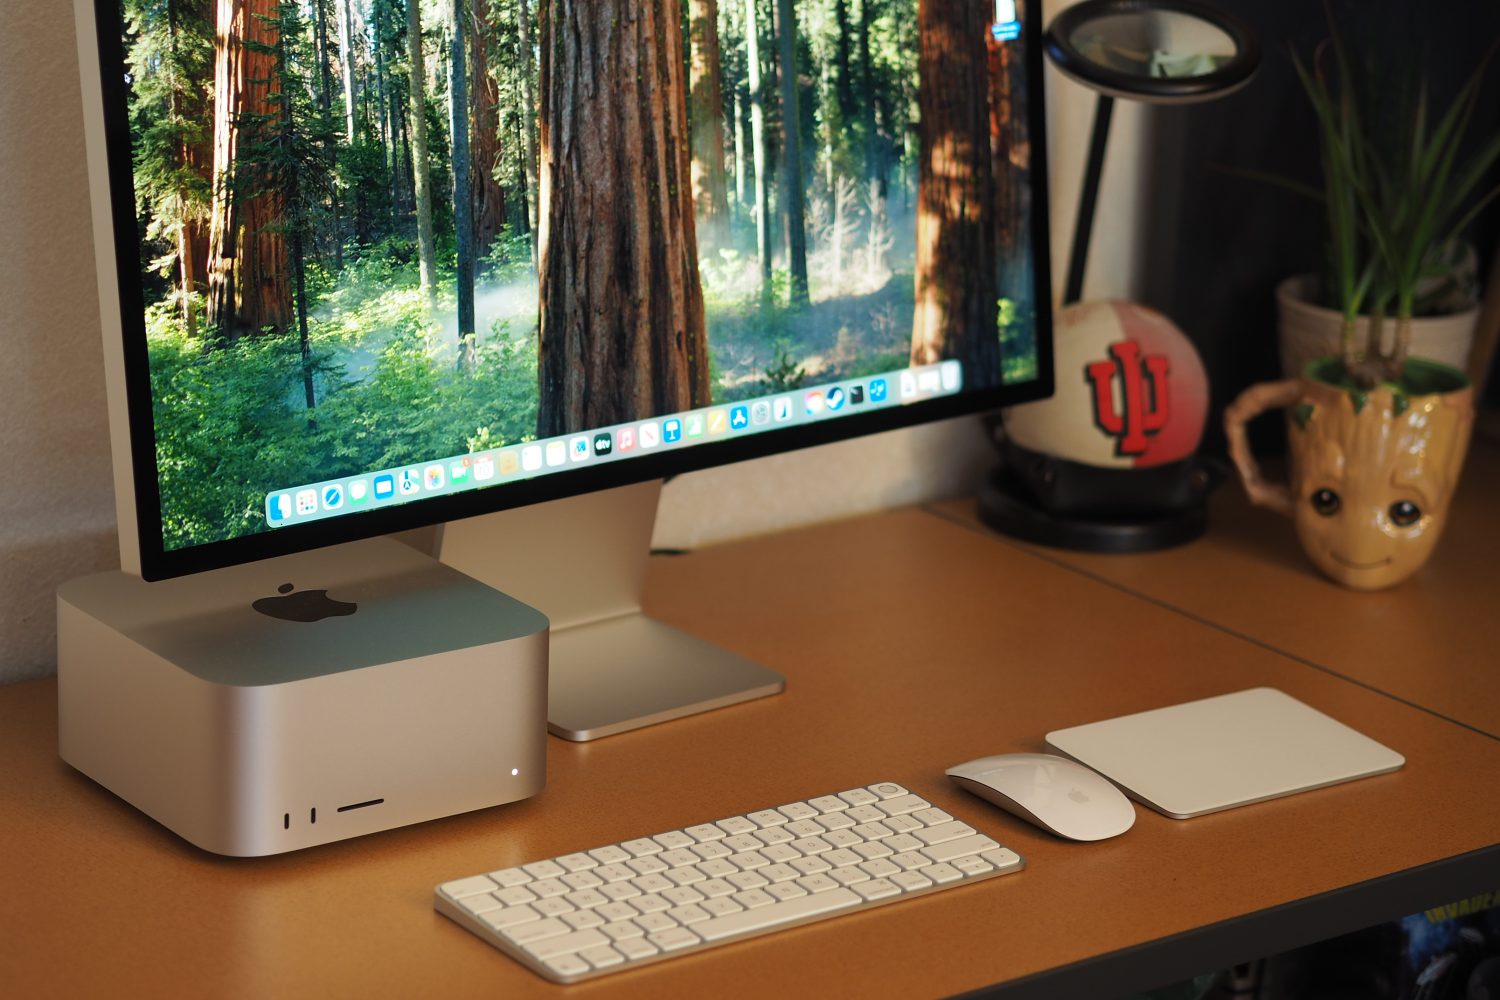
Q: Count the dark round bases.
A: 1